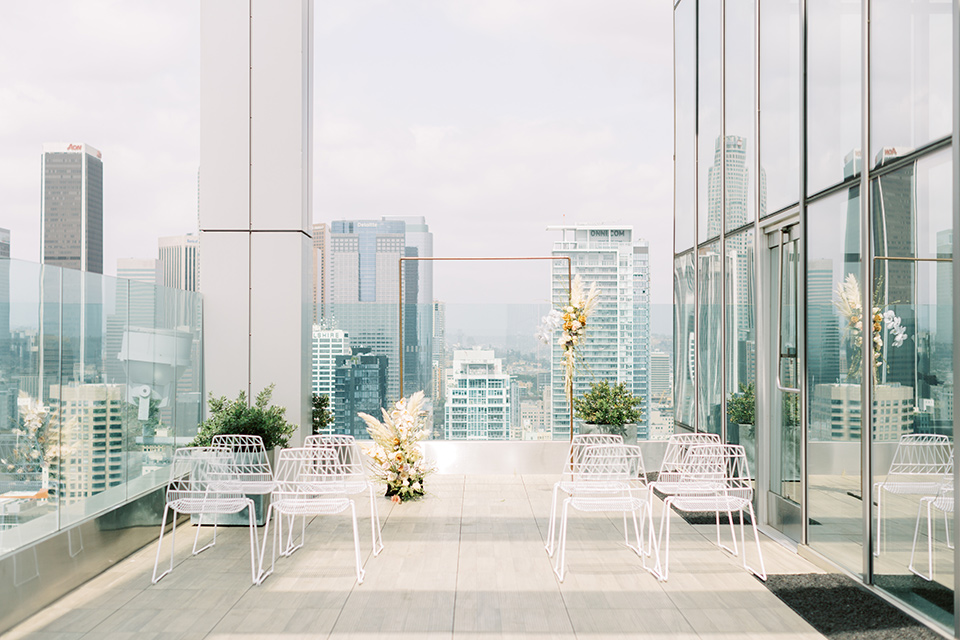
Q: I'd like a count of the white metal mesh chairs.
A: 8